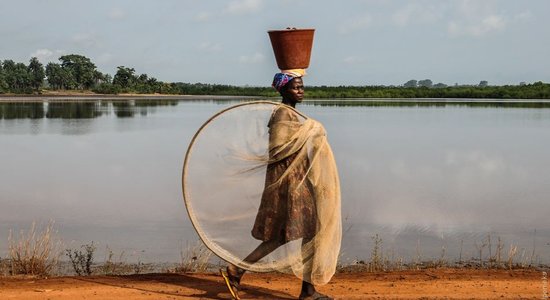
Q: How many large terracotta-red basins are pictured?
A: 1